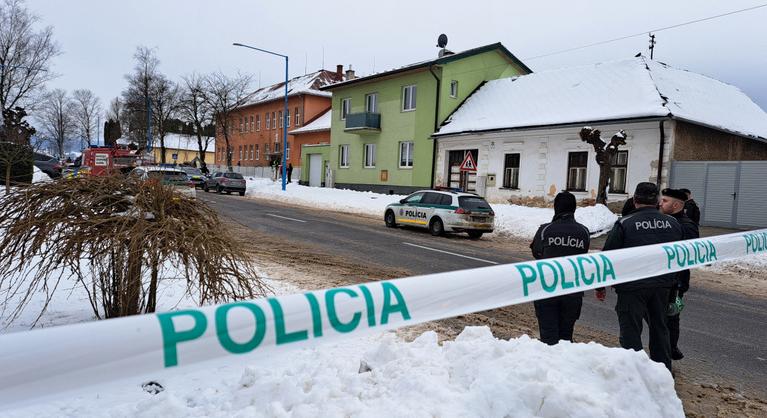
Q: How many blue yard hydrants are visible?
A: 0